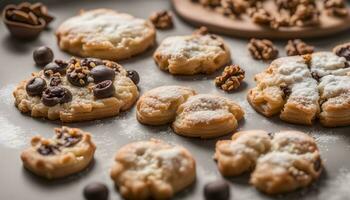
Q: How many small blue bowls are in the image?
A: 0